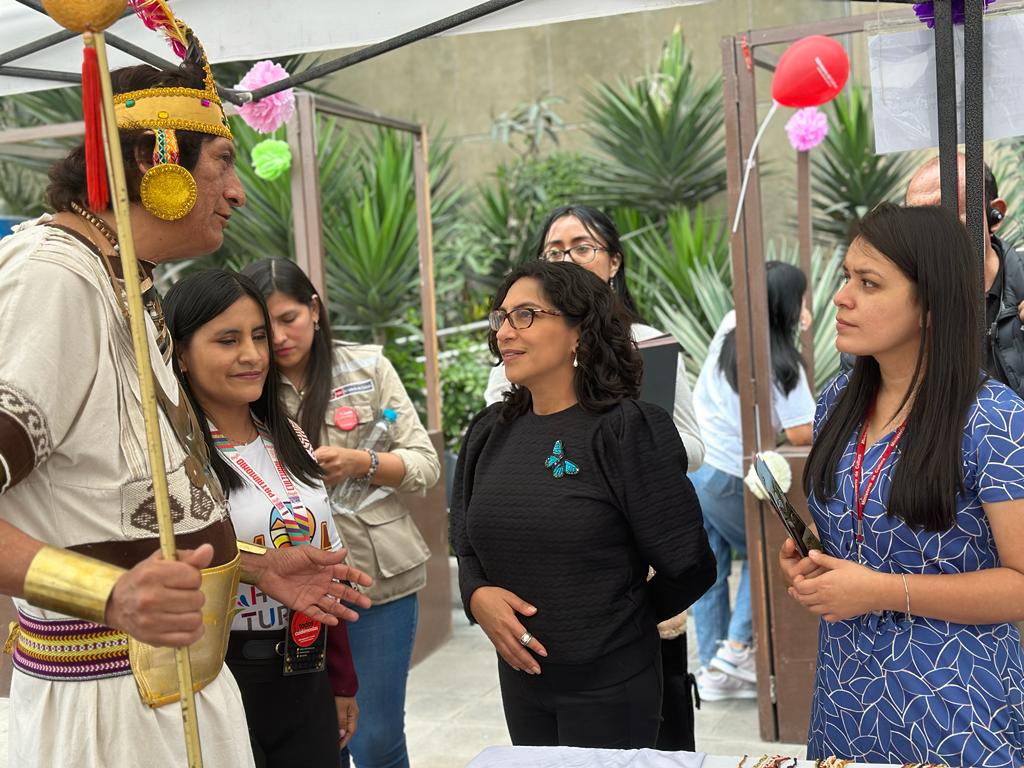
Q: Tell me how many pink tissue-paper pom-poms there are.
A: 2